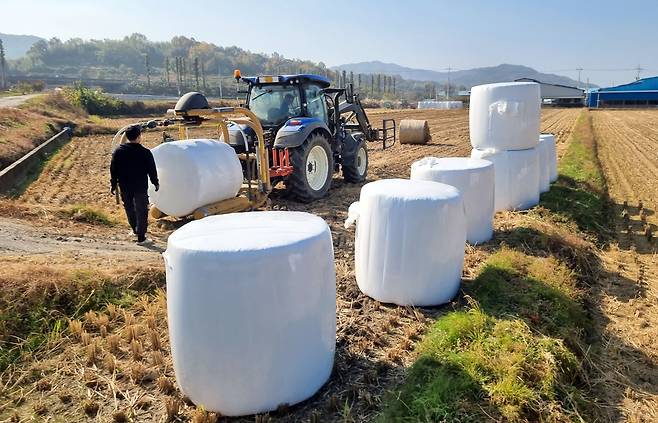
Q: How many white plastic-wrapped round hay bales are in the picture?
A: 8